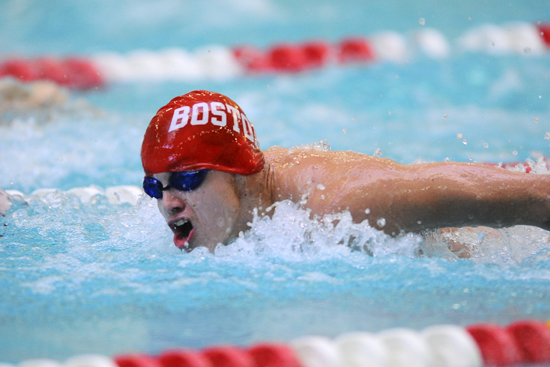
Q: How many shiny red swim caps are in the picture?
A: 1